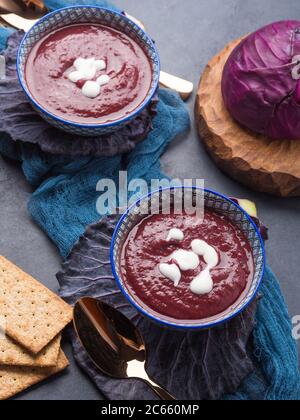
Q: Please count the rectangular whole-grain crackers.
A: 3